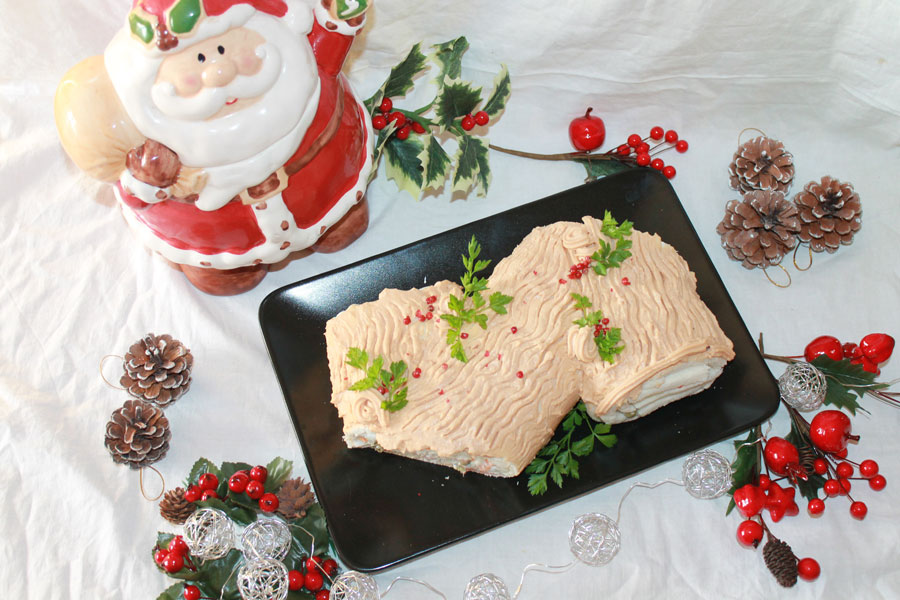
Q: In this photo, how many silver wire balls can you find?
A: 8